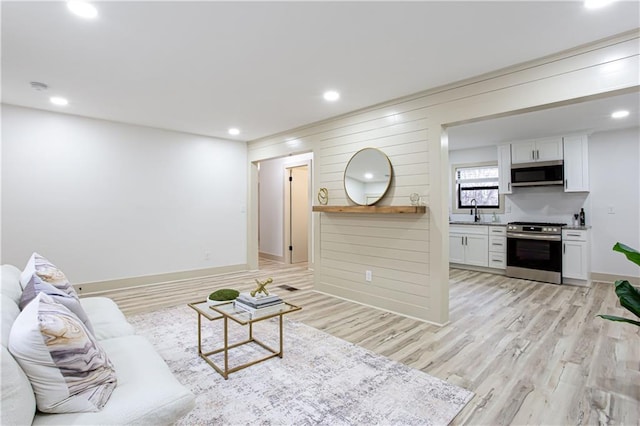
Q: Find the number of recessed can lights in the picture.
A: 6